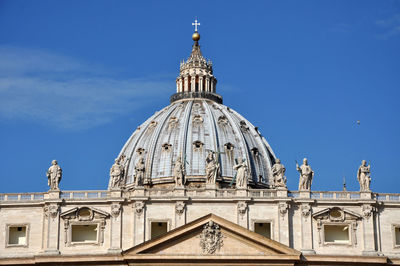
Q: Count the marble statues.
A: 9